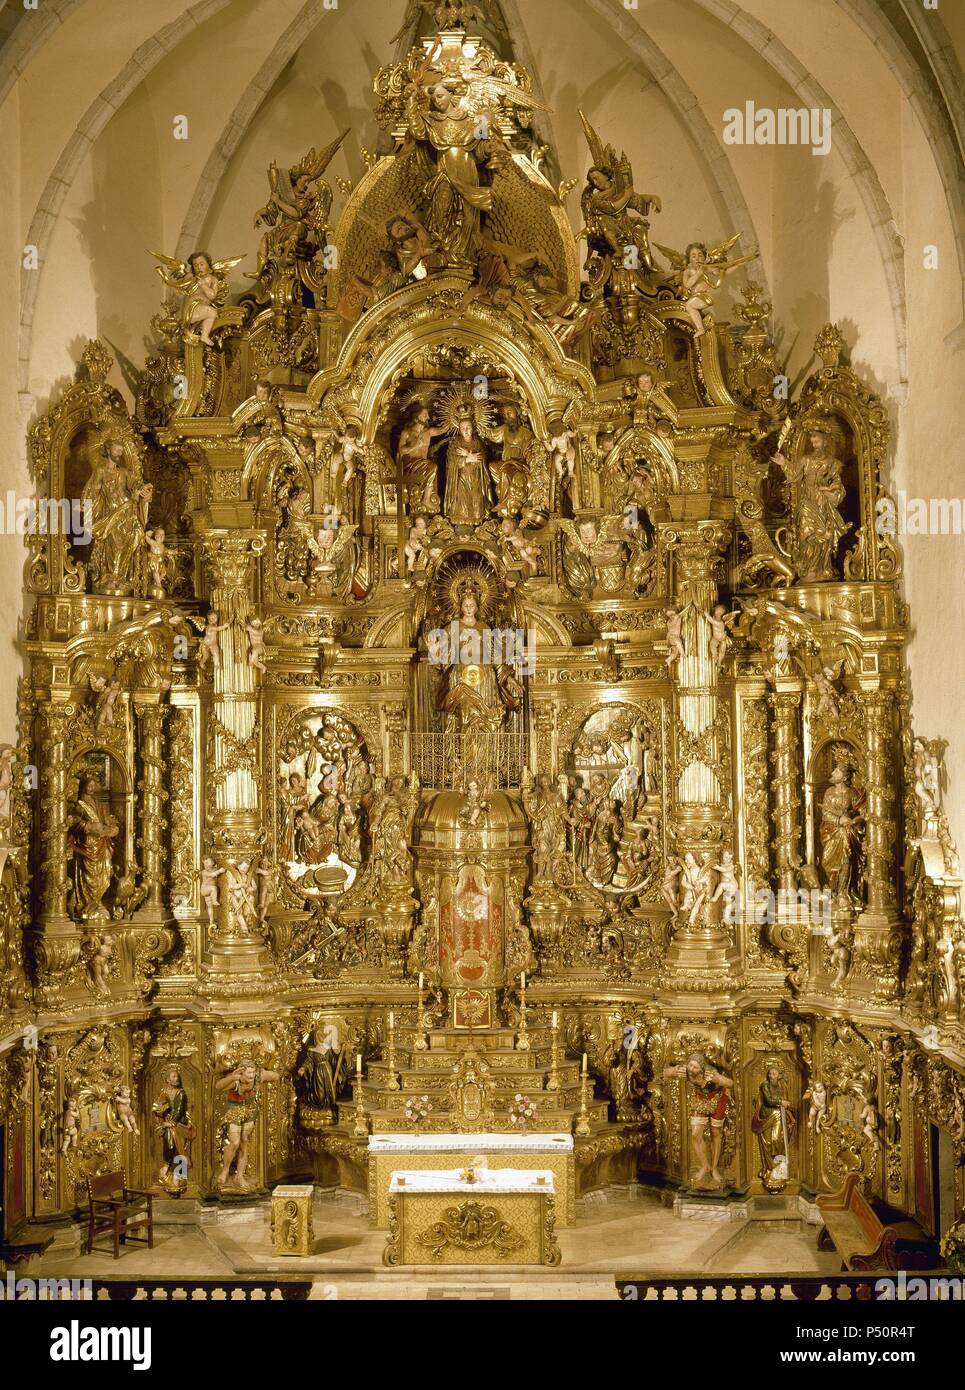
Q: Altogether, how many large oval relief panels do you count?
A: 2